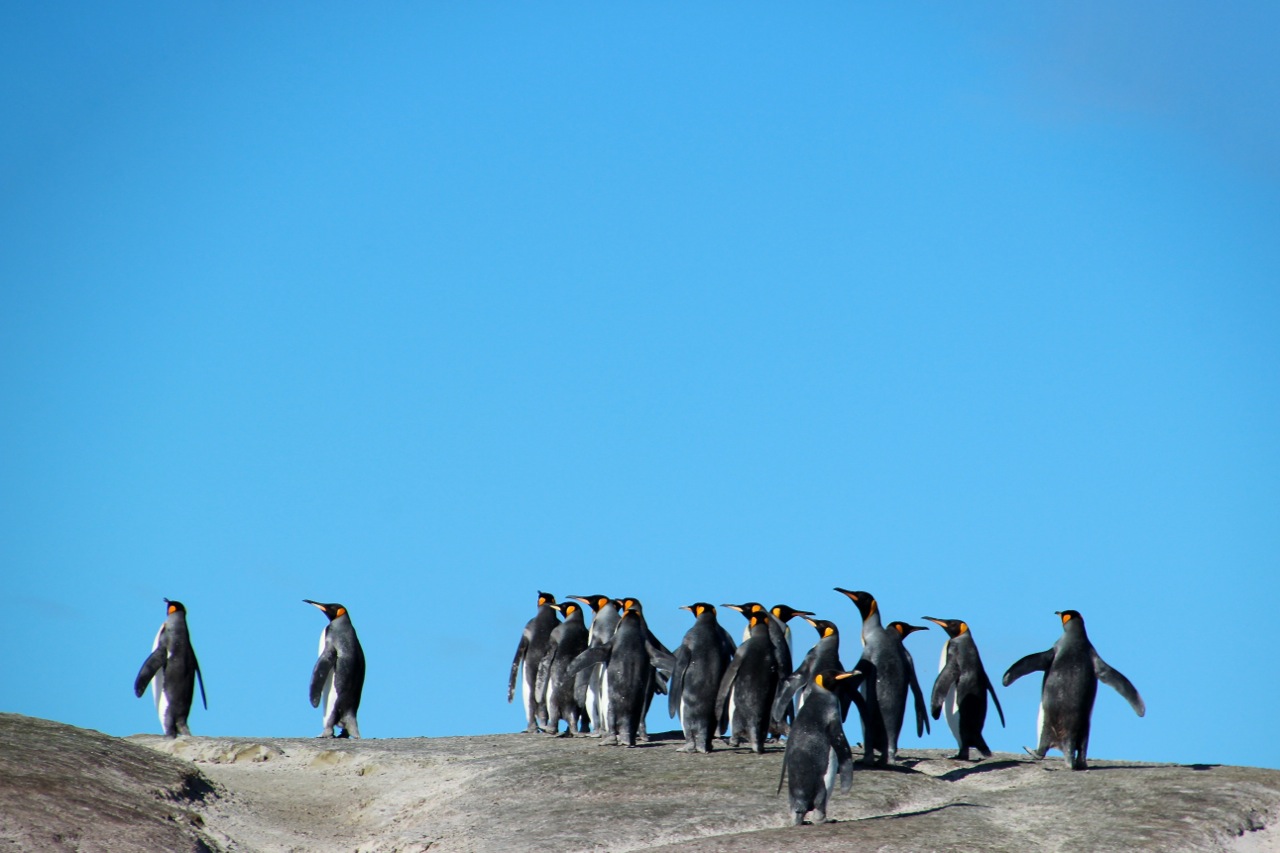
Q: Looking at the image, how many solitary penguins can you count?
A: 2